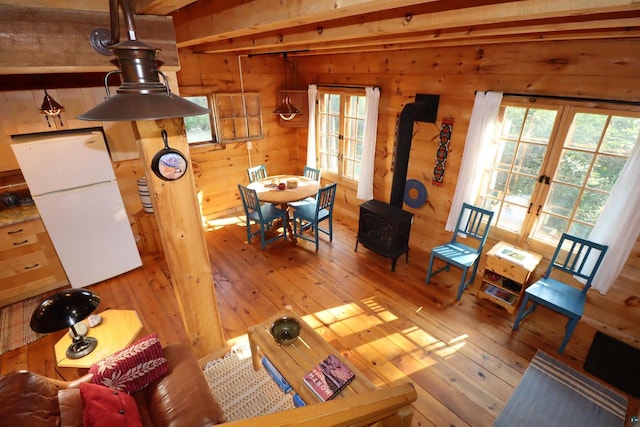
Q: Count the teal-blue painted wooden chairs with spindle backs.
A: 6